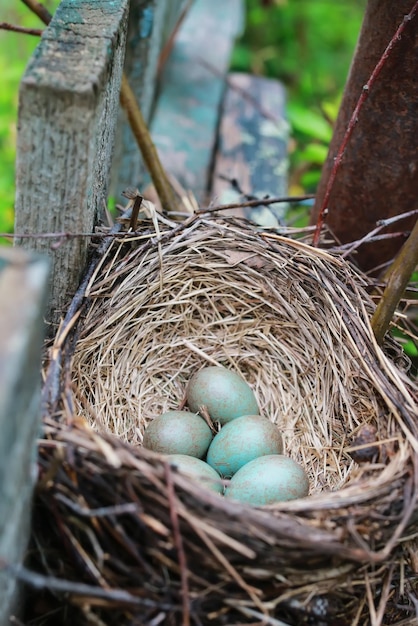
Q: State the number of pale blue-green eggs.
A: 5